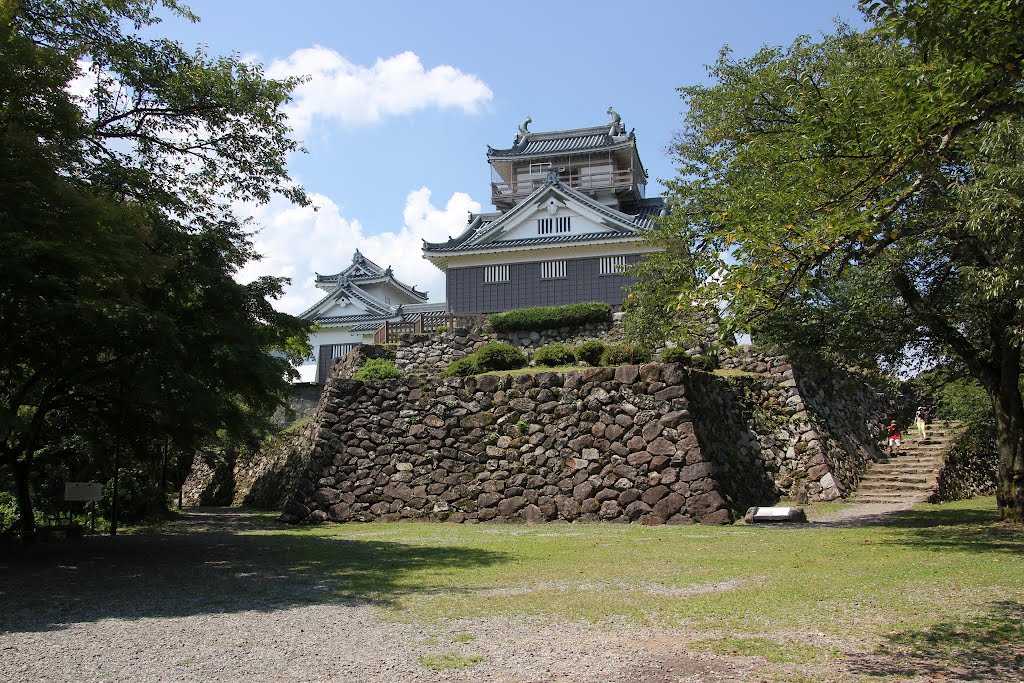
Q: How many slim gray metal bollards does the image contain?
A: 0